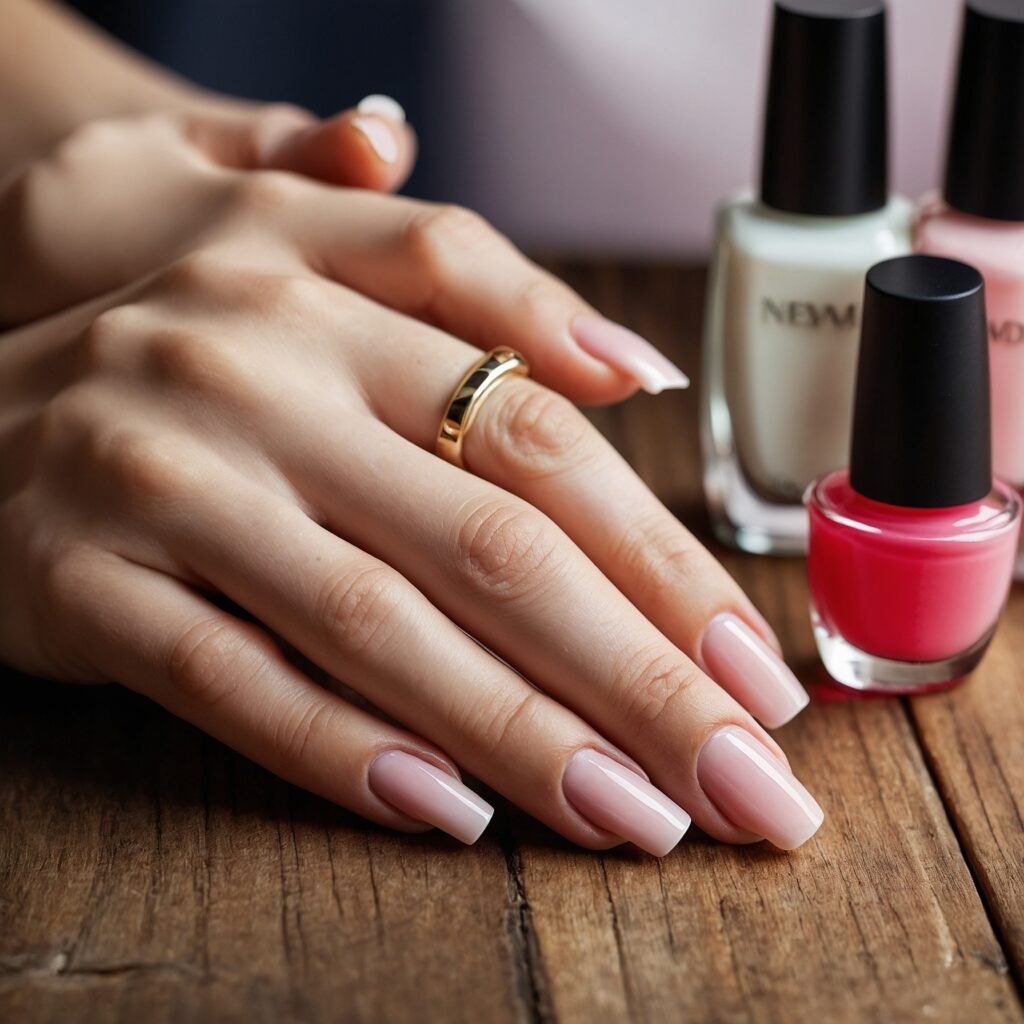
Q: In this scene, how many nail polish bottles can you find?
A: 3